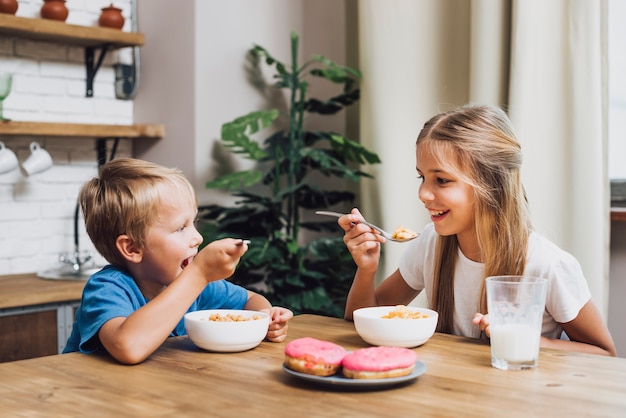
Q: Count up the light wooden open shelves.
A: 2